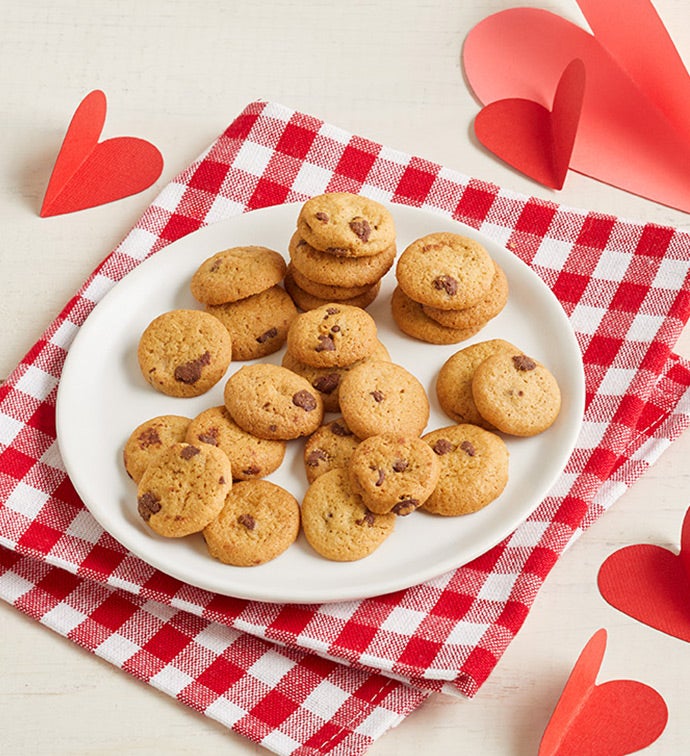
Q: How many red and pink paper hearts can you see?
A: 5